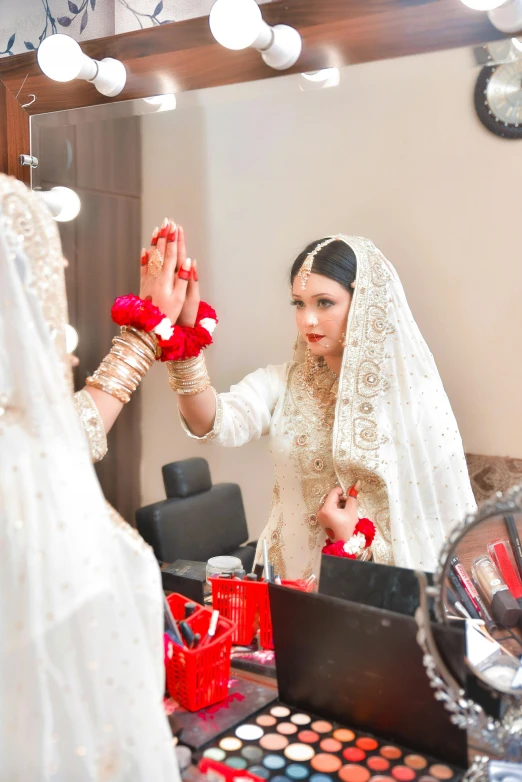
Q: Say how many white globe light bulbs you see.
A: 5